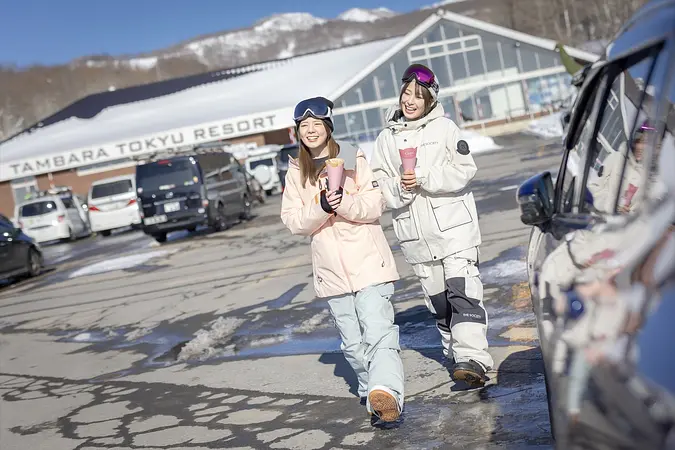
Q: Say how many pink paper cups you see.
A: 2